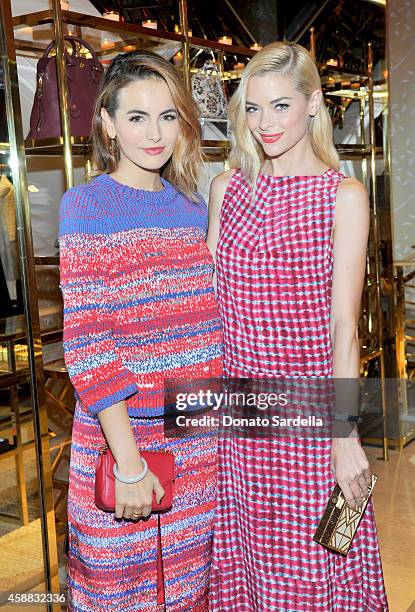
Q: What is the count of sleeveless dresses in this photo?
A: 1